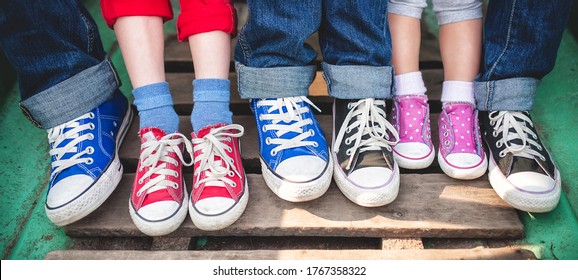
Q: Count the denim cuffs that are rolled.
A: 4